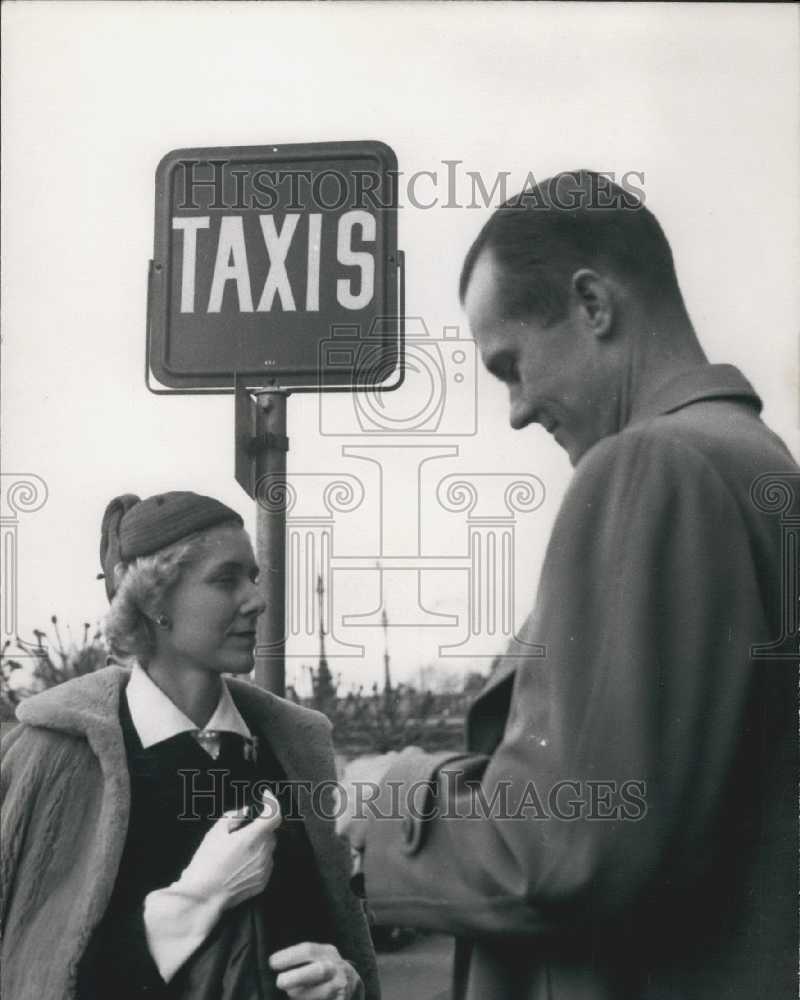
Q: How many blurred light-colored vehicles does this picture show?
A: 0